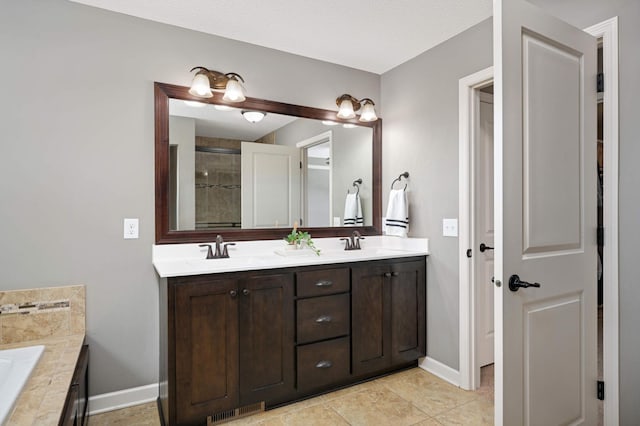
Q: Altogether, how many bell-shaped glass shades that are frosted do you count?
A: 4